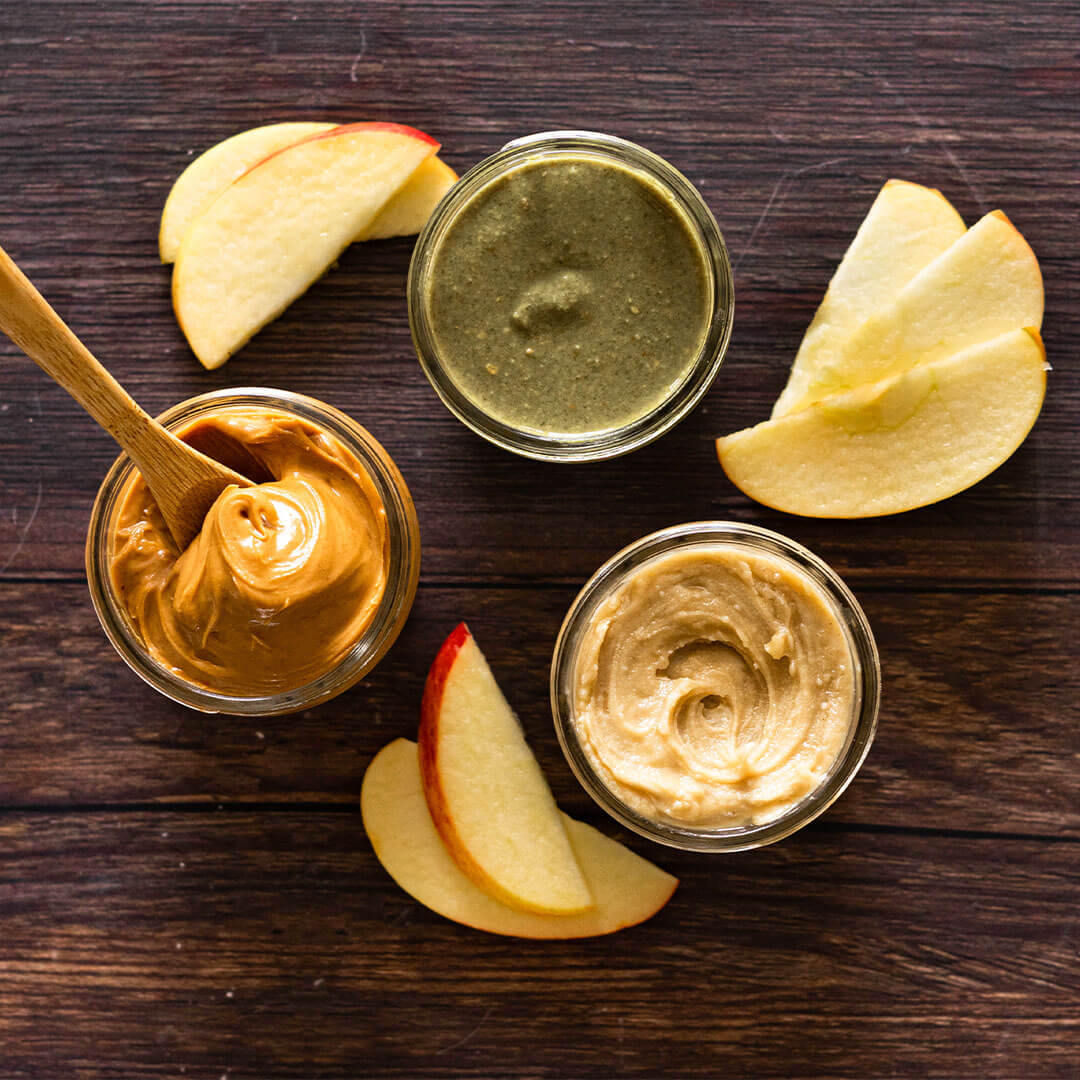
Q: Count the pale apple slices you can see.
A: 7